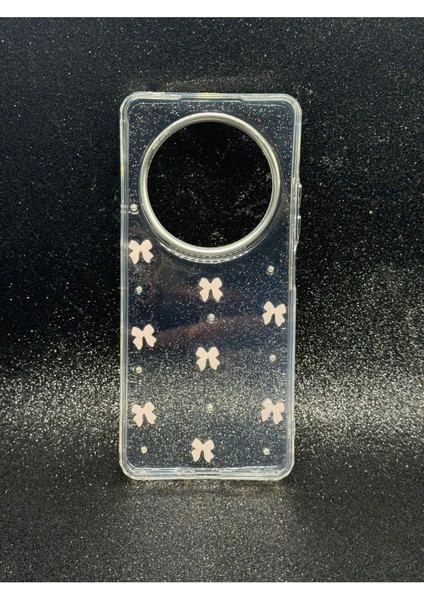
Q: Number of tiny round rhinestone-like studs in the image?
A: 9